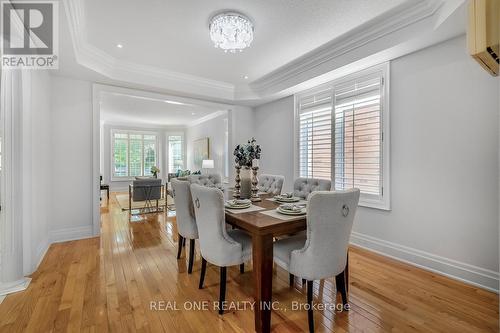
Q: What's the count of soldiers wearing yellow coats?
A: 0